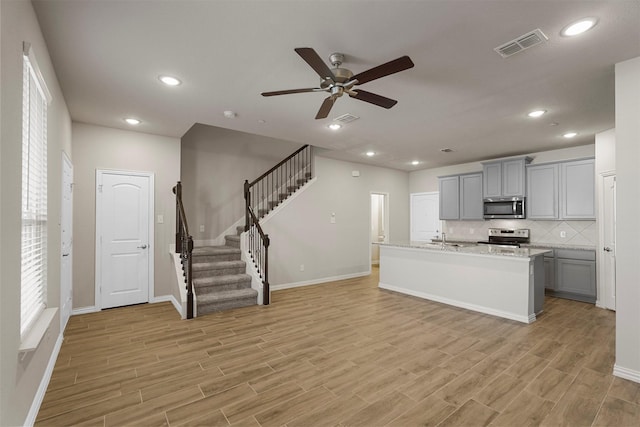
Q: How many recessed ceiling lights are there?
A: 8